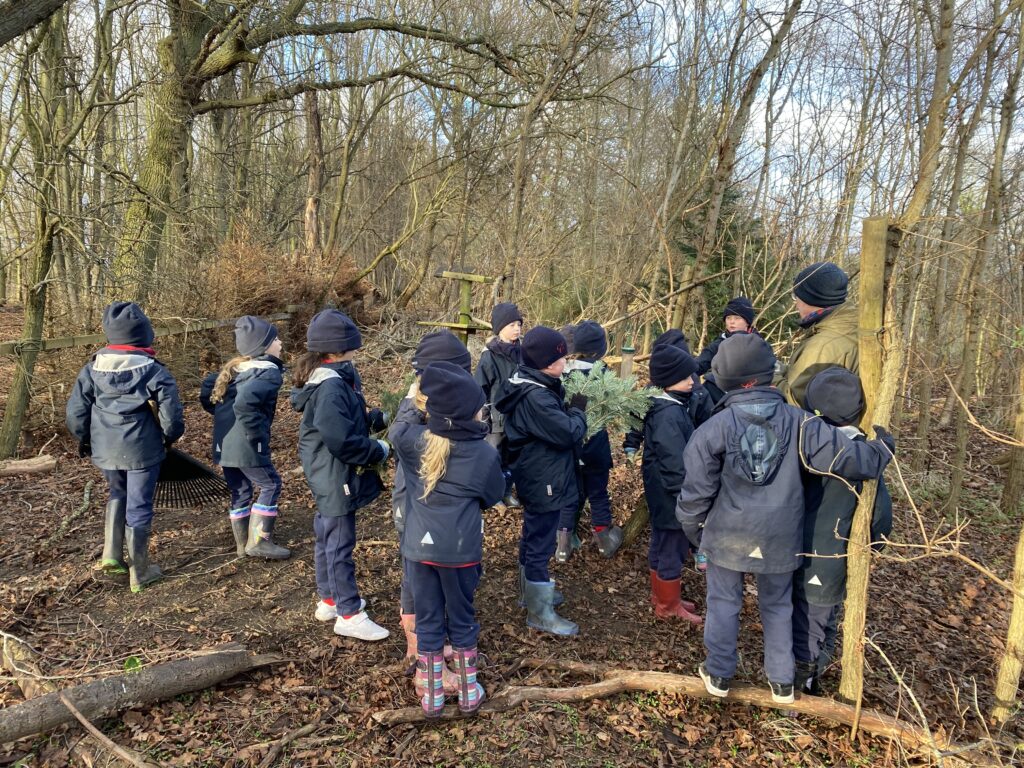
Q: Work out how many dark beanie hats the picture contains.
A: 15